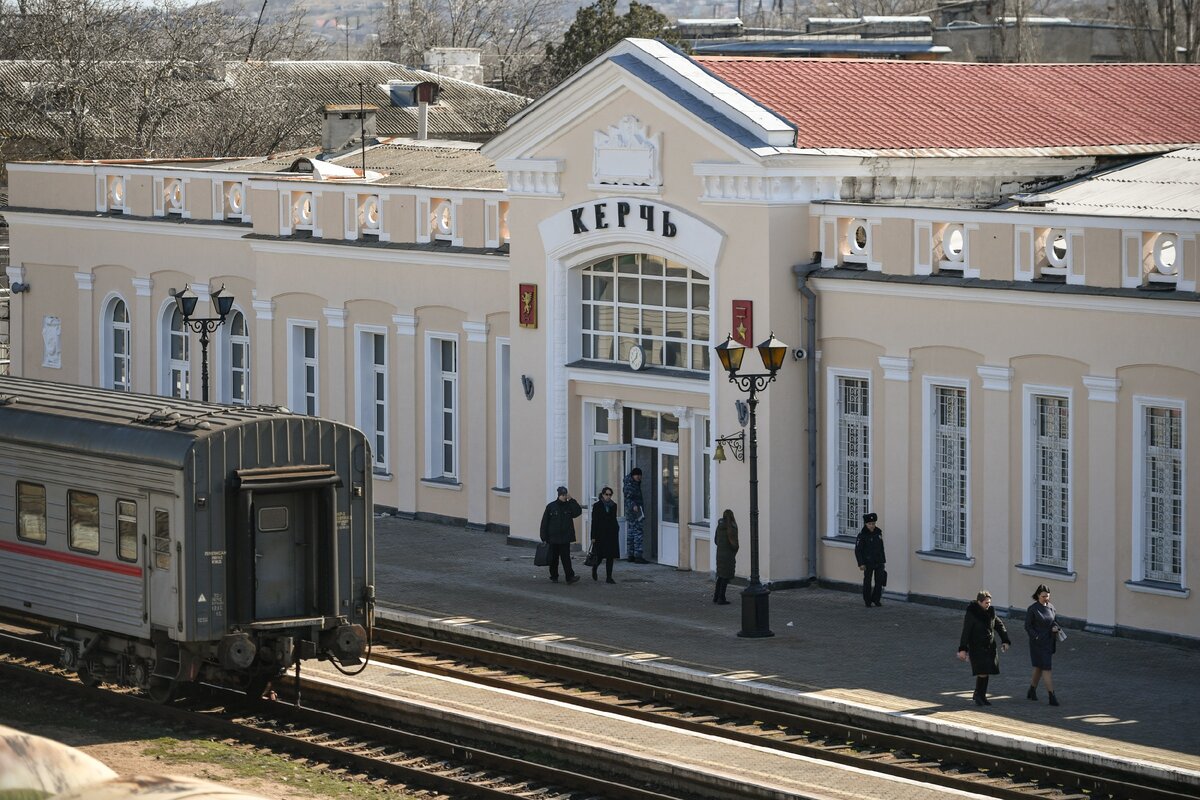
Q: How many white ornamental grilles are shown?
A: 4